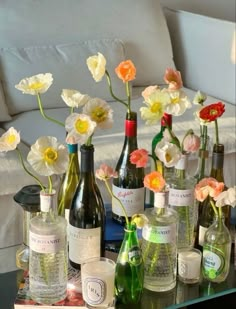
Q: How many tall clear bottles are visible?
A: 3